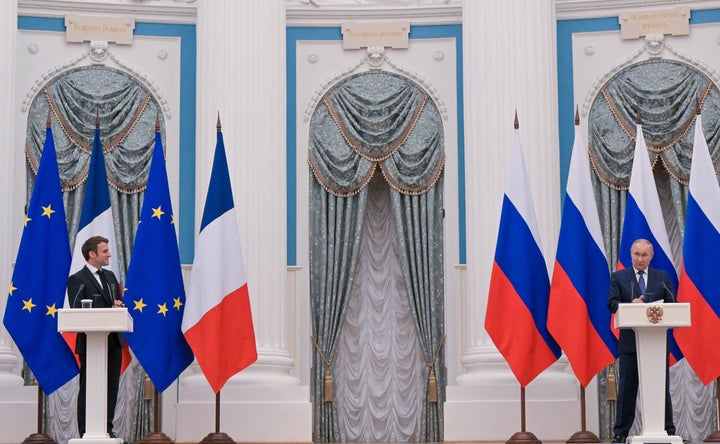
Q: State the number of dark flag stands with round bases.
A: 6